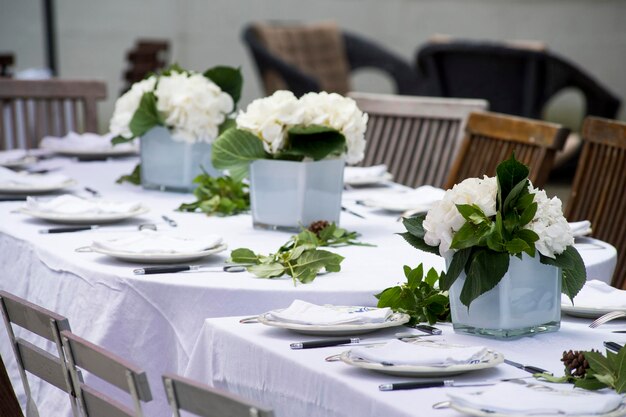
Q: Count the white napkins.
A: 12